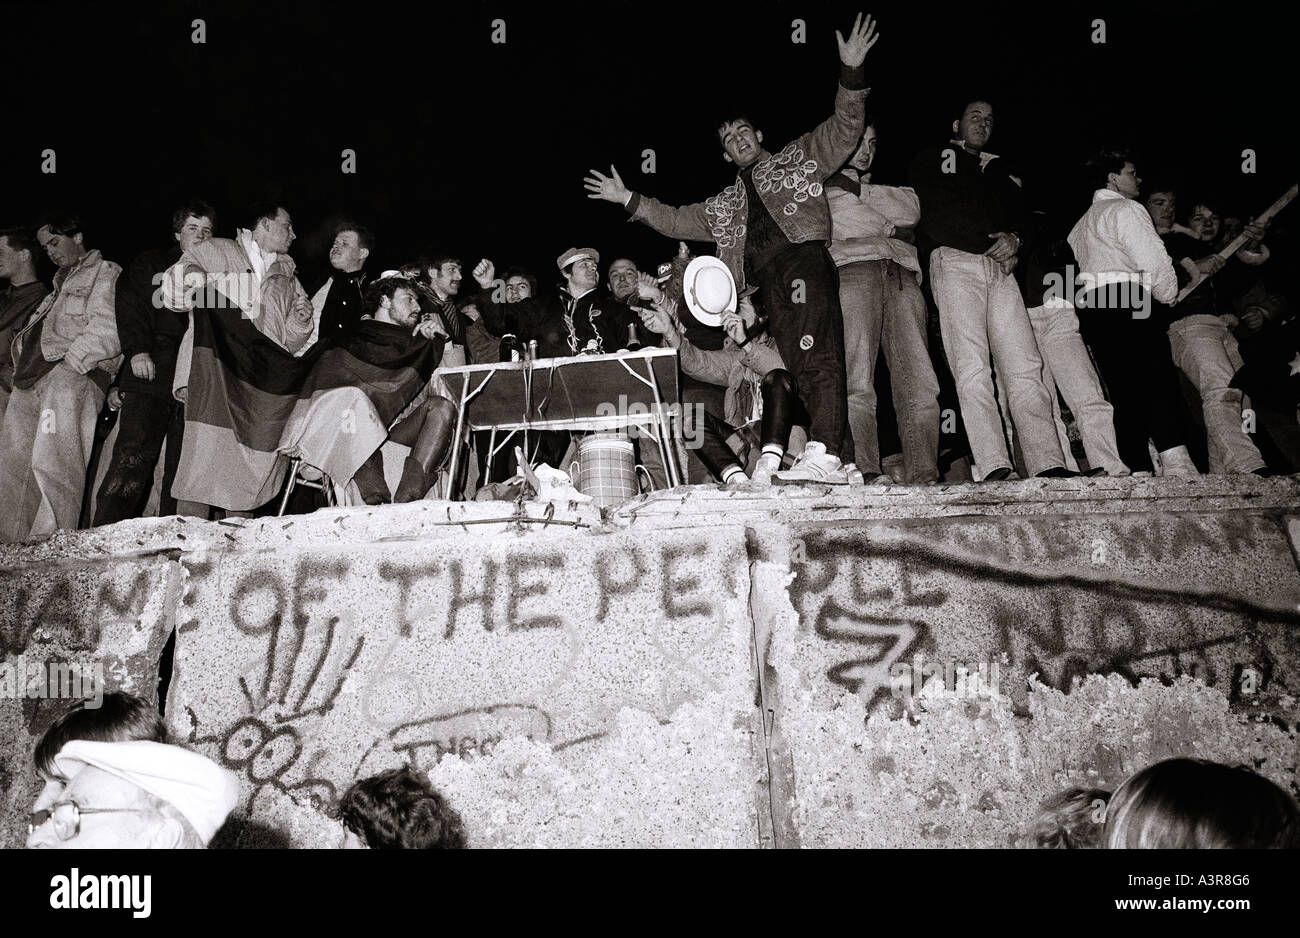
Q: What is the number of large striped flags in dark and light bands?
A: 1